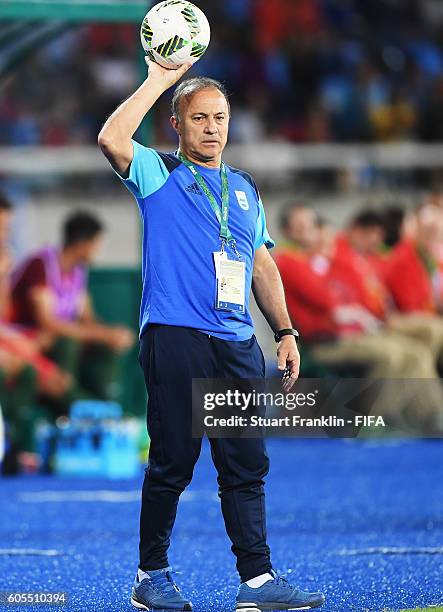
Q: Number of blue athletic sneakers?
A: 2